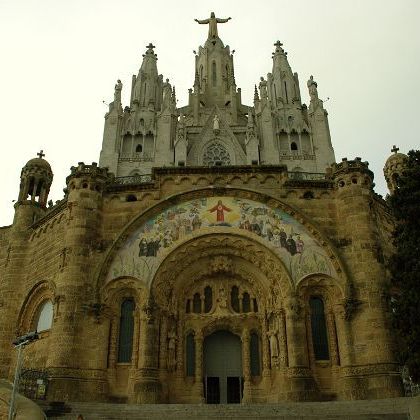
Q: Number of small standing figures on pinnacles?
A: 4